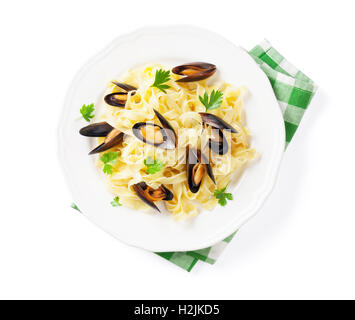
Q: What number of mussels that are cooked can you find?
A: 7